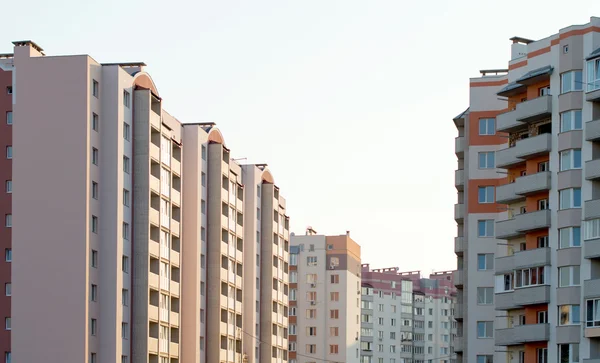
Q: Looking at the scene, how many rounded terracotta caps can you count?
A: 3